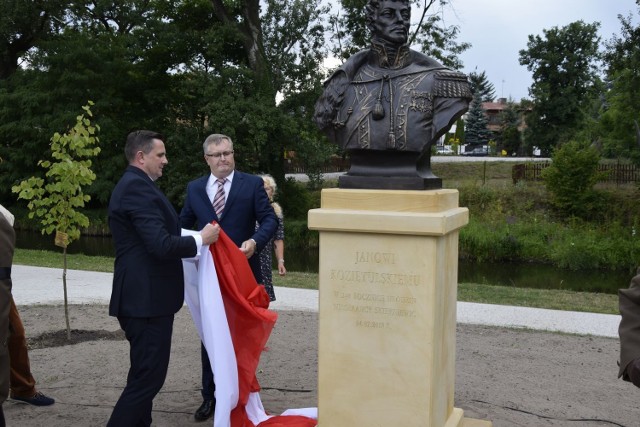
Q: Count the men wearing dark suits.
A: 2